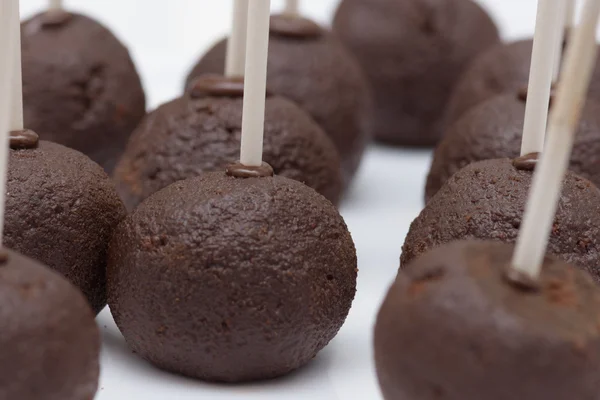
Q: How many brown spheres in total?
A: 11